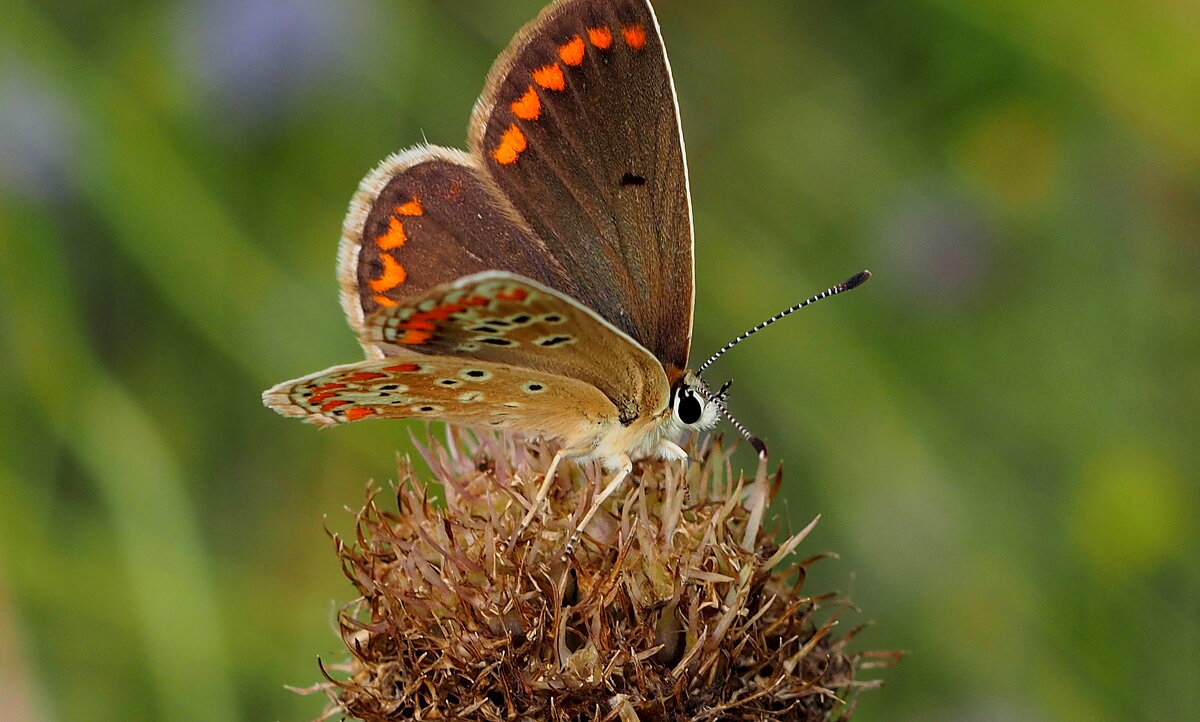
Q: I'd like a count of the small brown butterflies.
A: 1